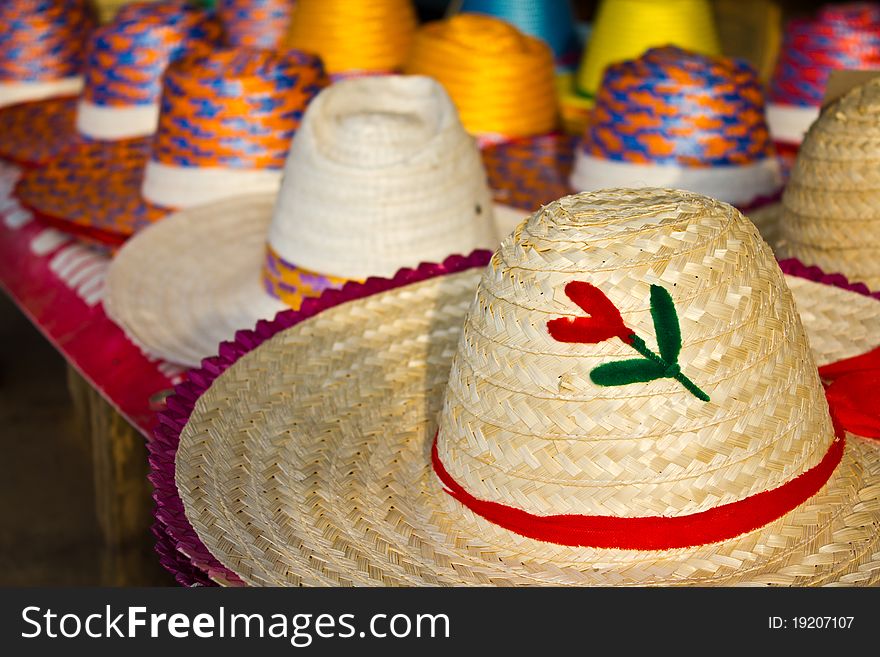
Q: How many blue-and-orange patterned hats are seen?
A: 5